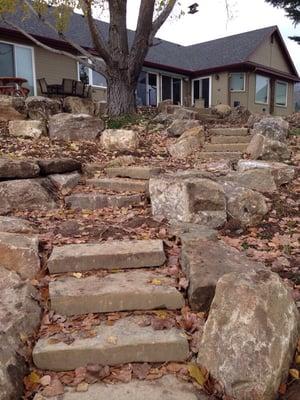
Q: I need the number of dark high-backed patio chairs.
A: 4